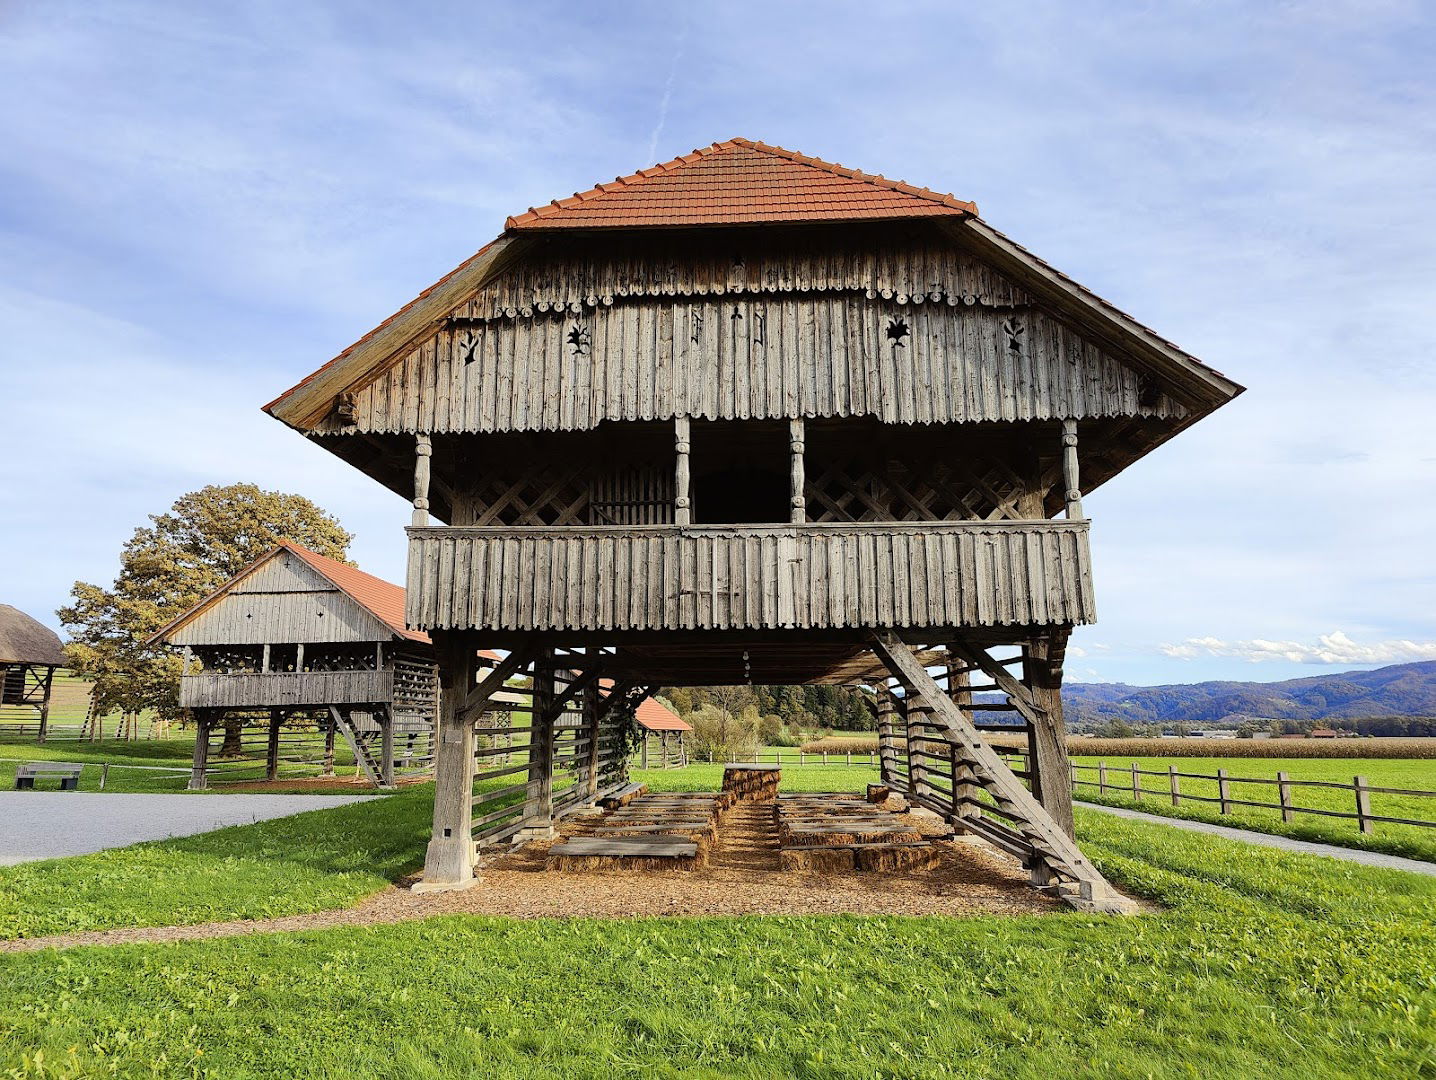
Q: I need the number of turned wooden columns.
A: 4